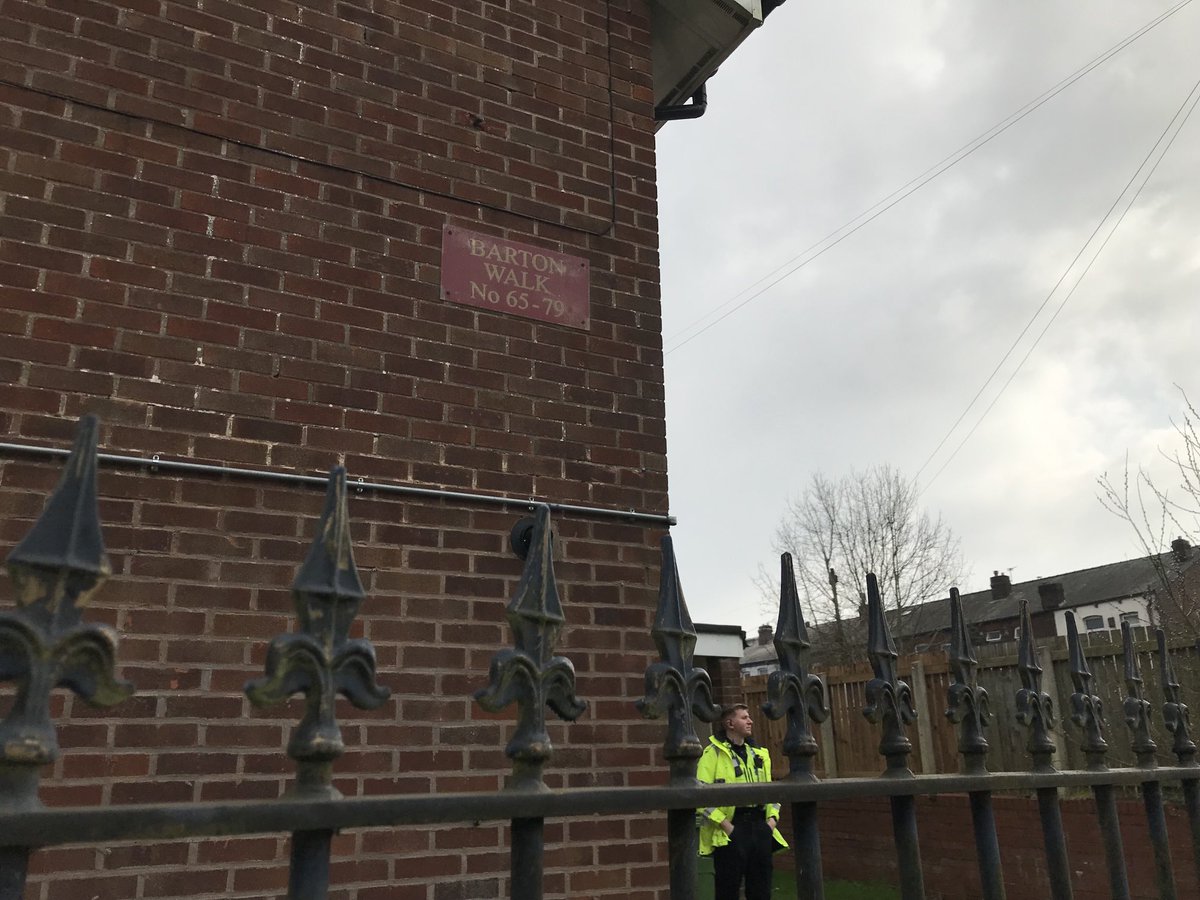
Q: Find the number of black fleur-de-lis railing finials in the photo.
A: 11